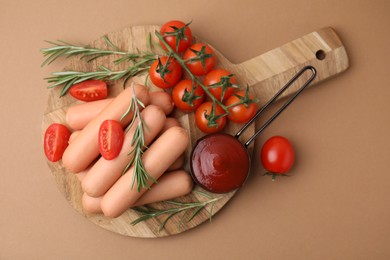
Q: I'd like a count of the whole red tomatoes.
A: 8